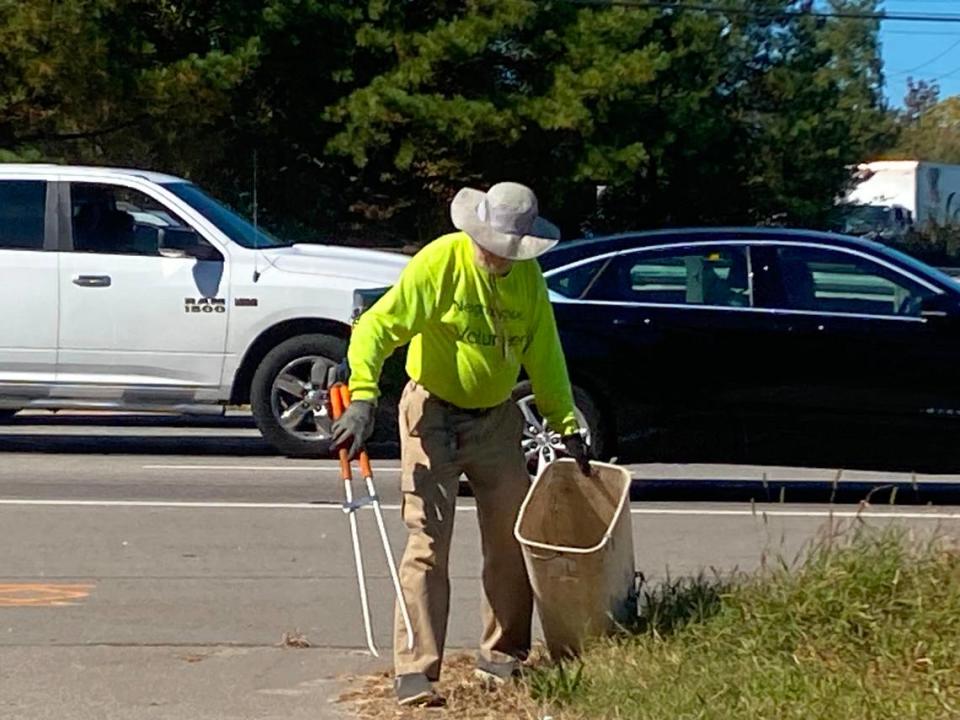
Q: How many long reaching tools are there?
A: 1